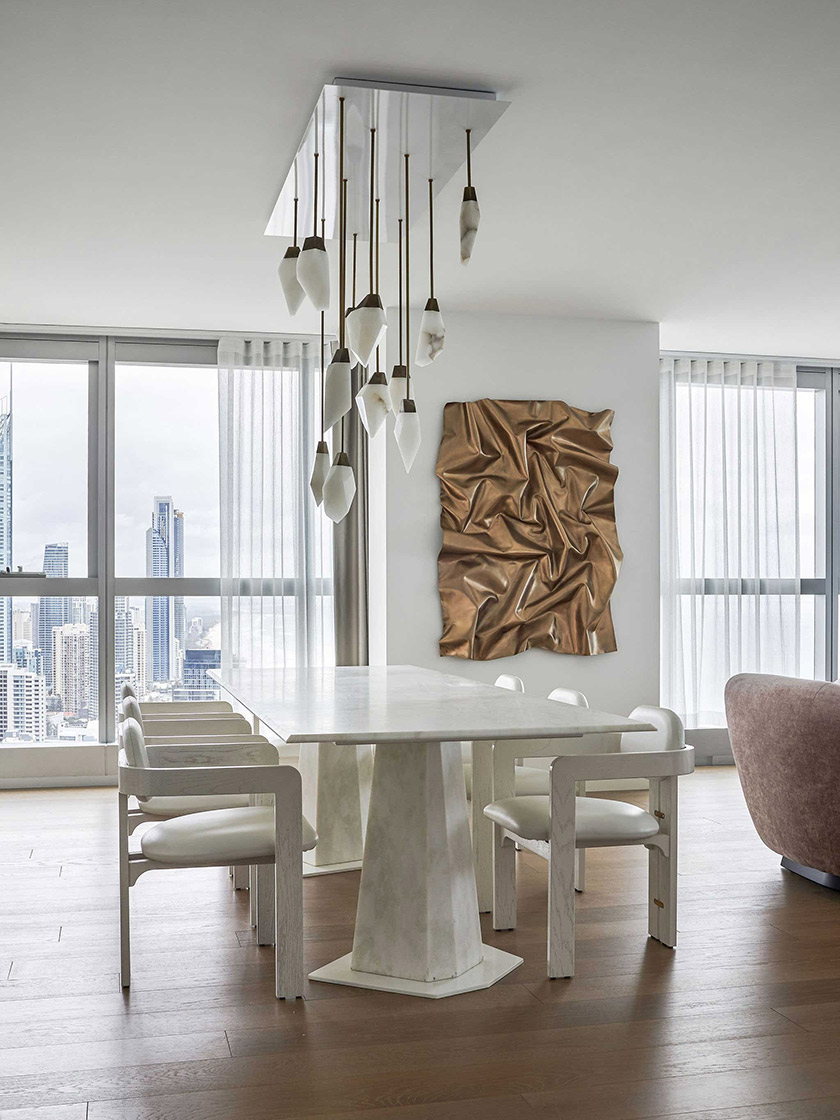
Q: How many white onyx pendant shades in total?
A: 12